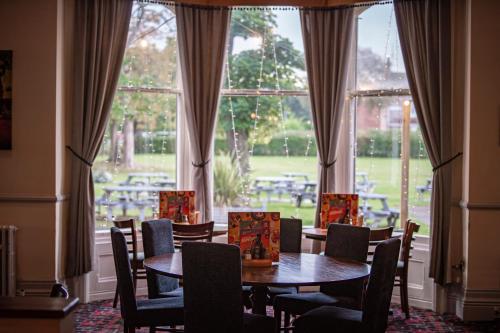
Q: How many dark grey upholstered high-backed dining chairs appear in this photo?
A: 6